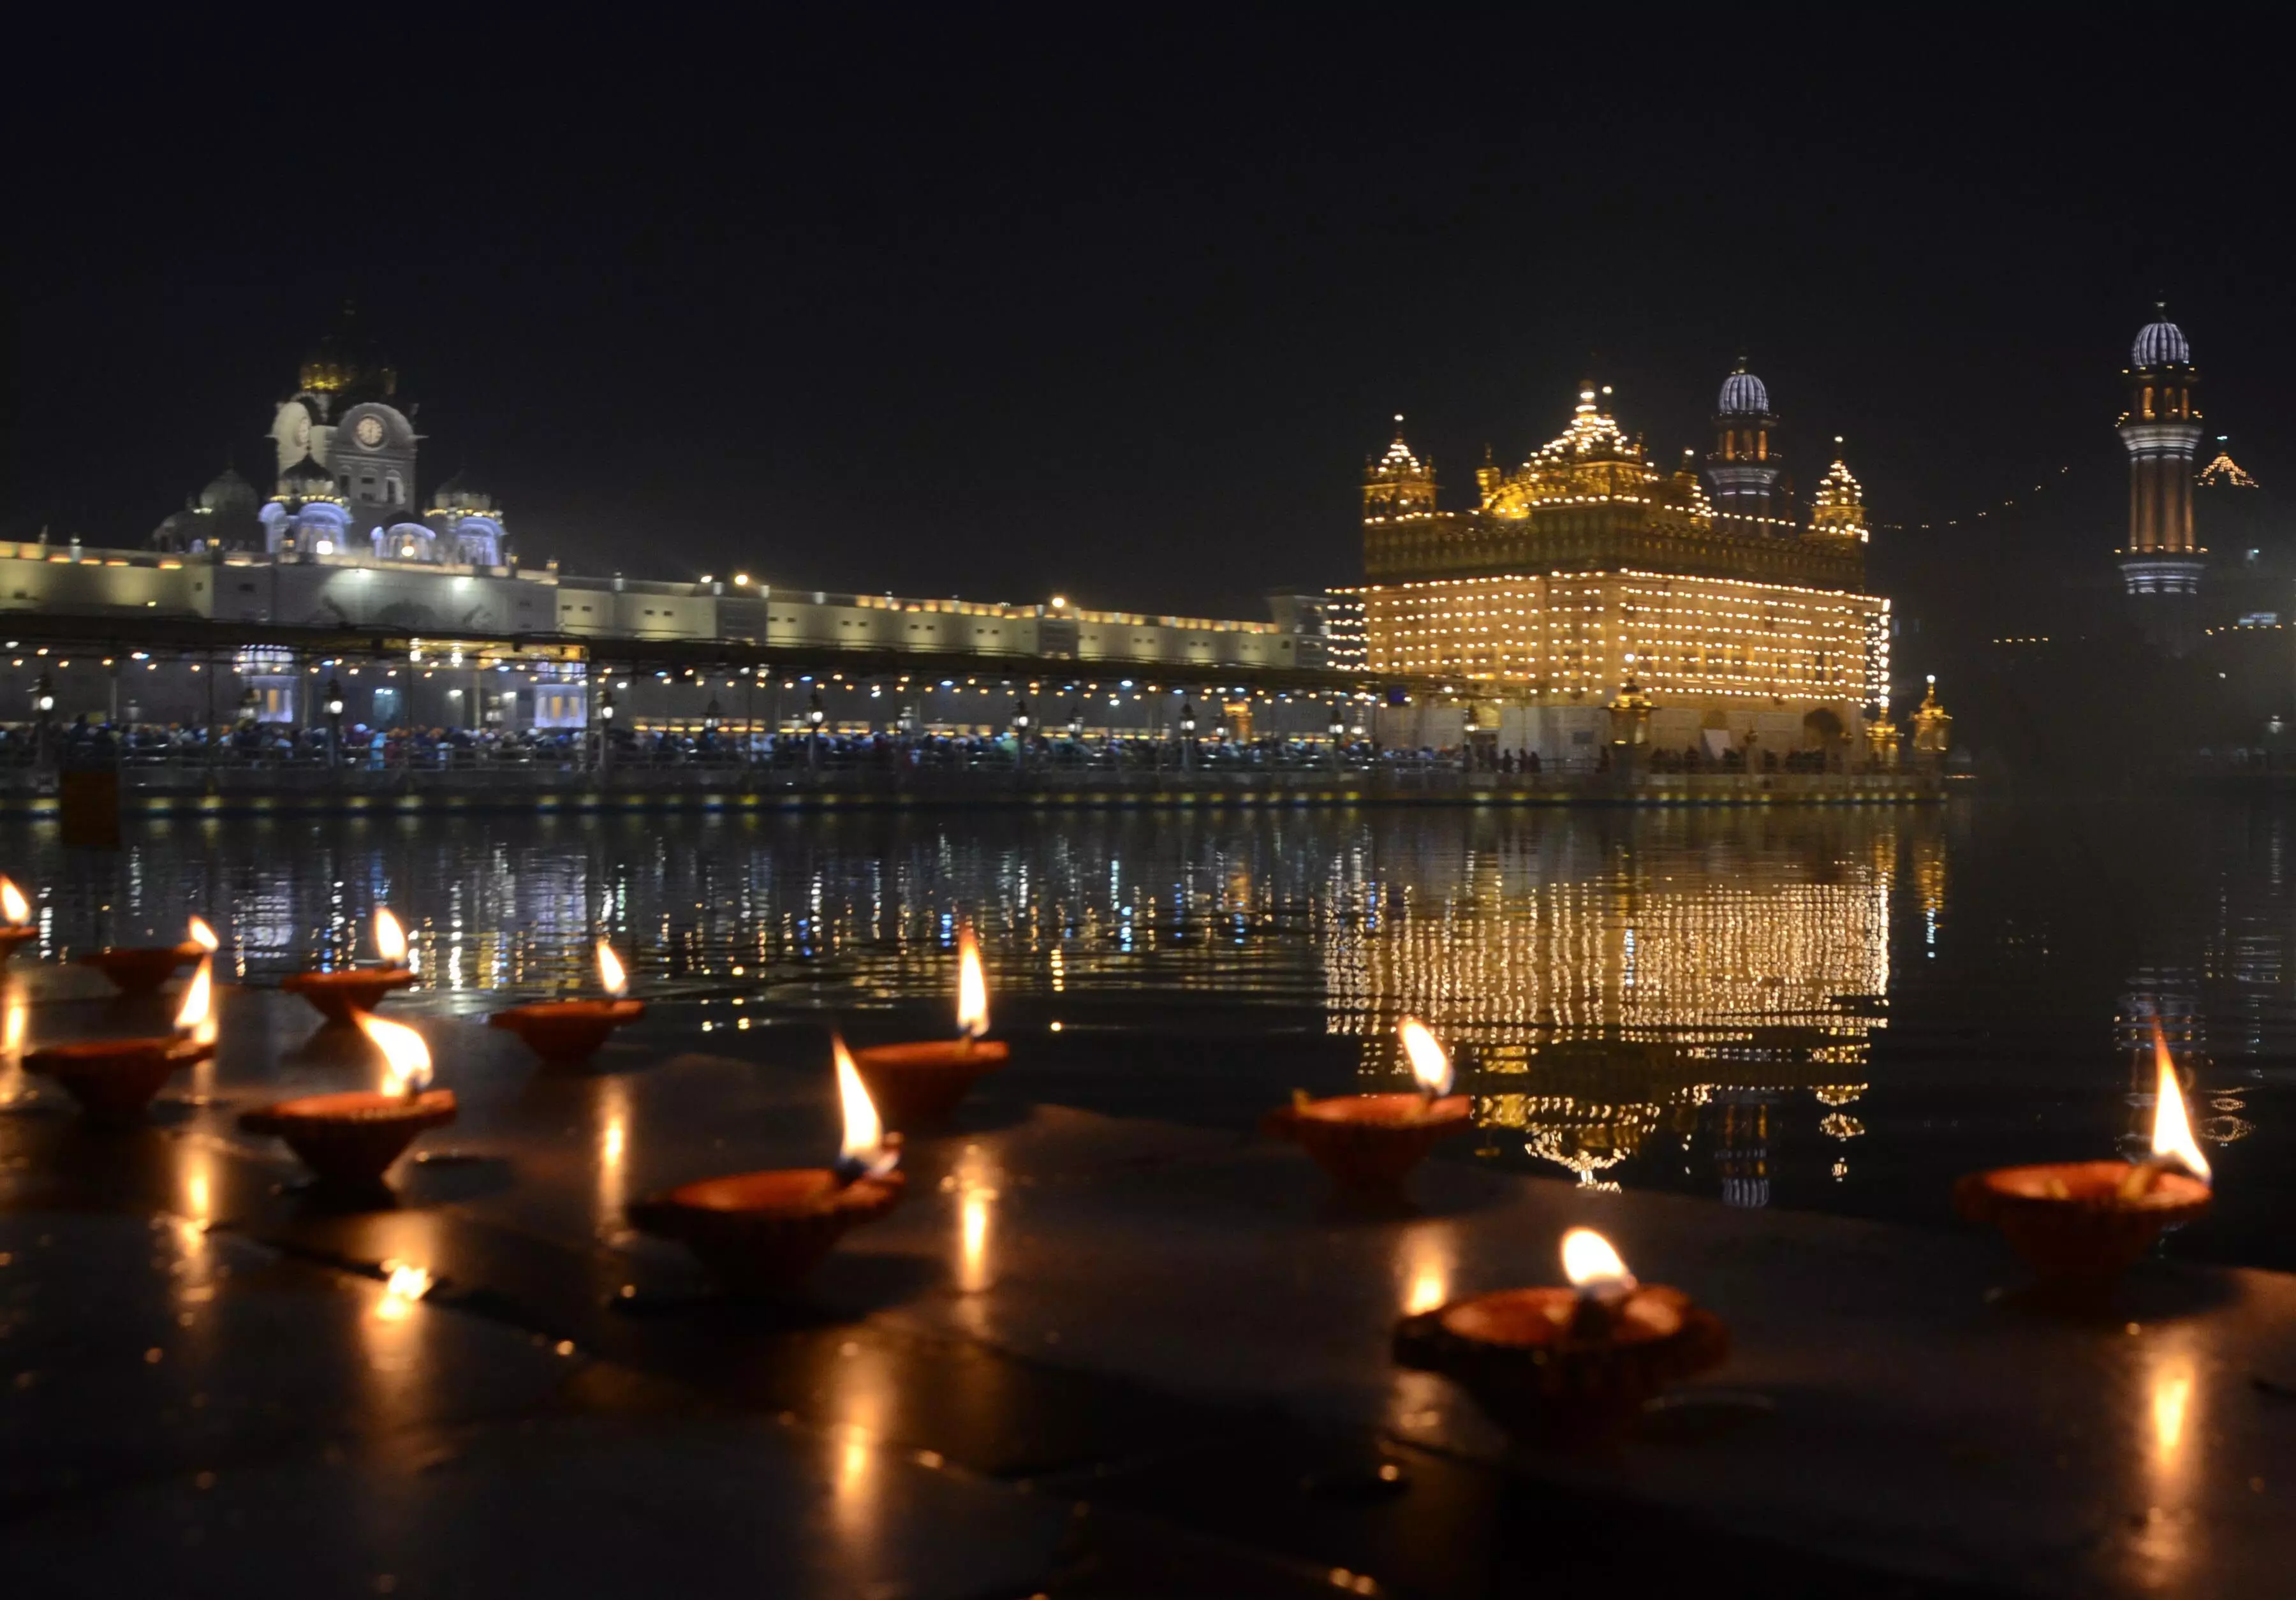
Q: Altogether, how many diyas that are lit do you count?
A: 11